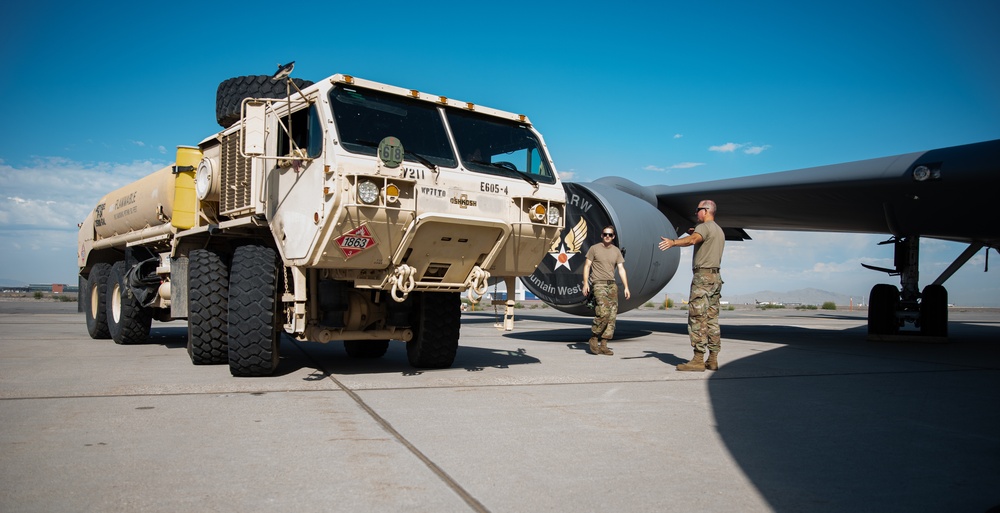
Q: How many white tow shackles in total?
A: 4